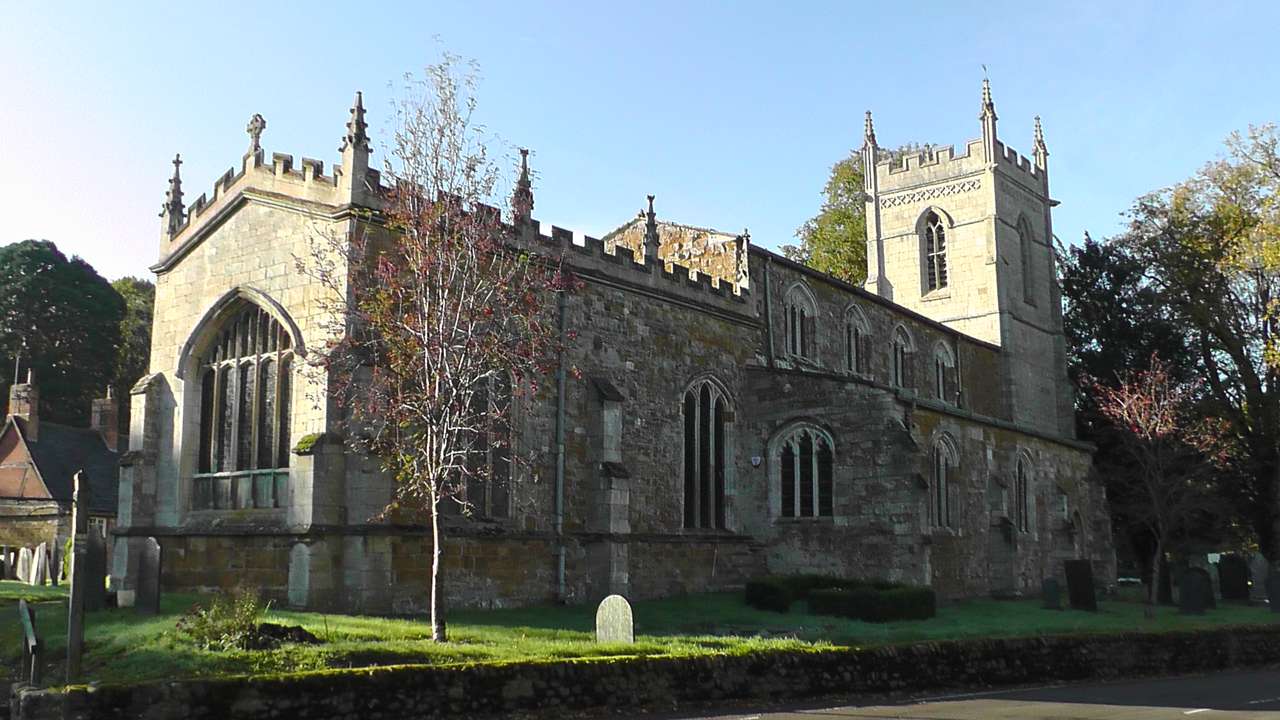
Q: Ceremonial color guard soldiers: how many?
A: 0